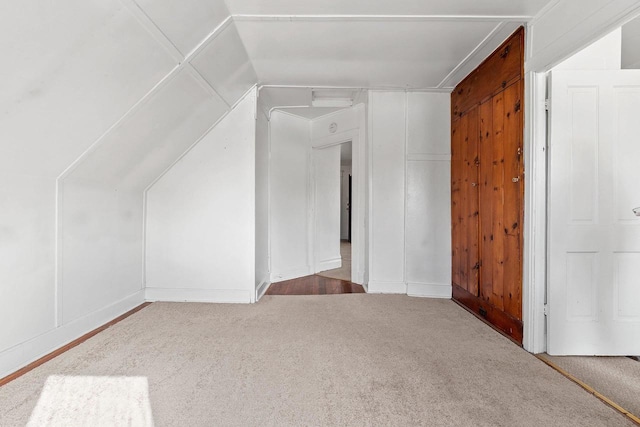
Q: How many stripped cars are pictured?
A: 0